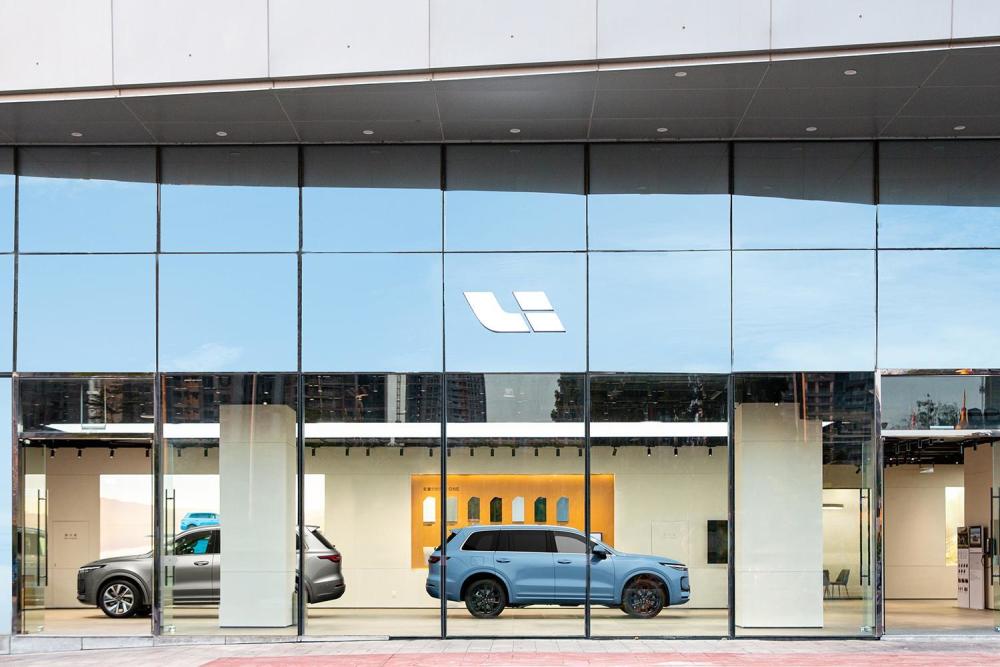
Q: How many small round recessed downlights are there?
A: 9